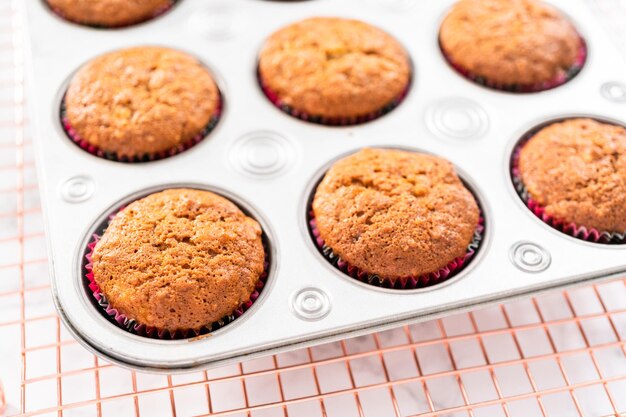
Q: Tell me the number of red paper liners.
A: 7